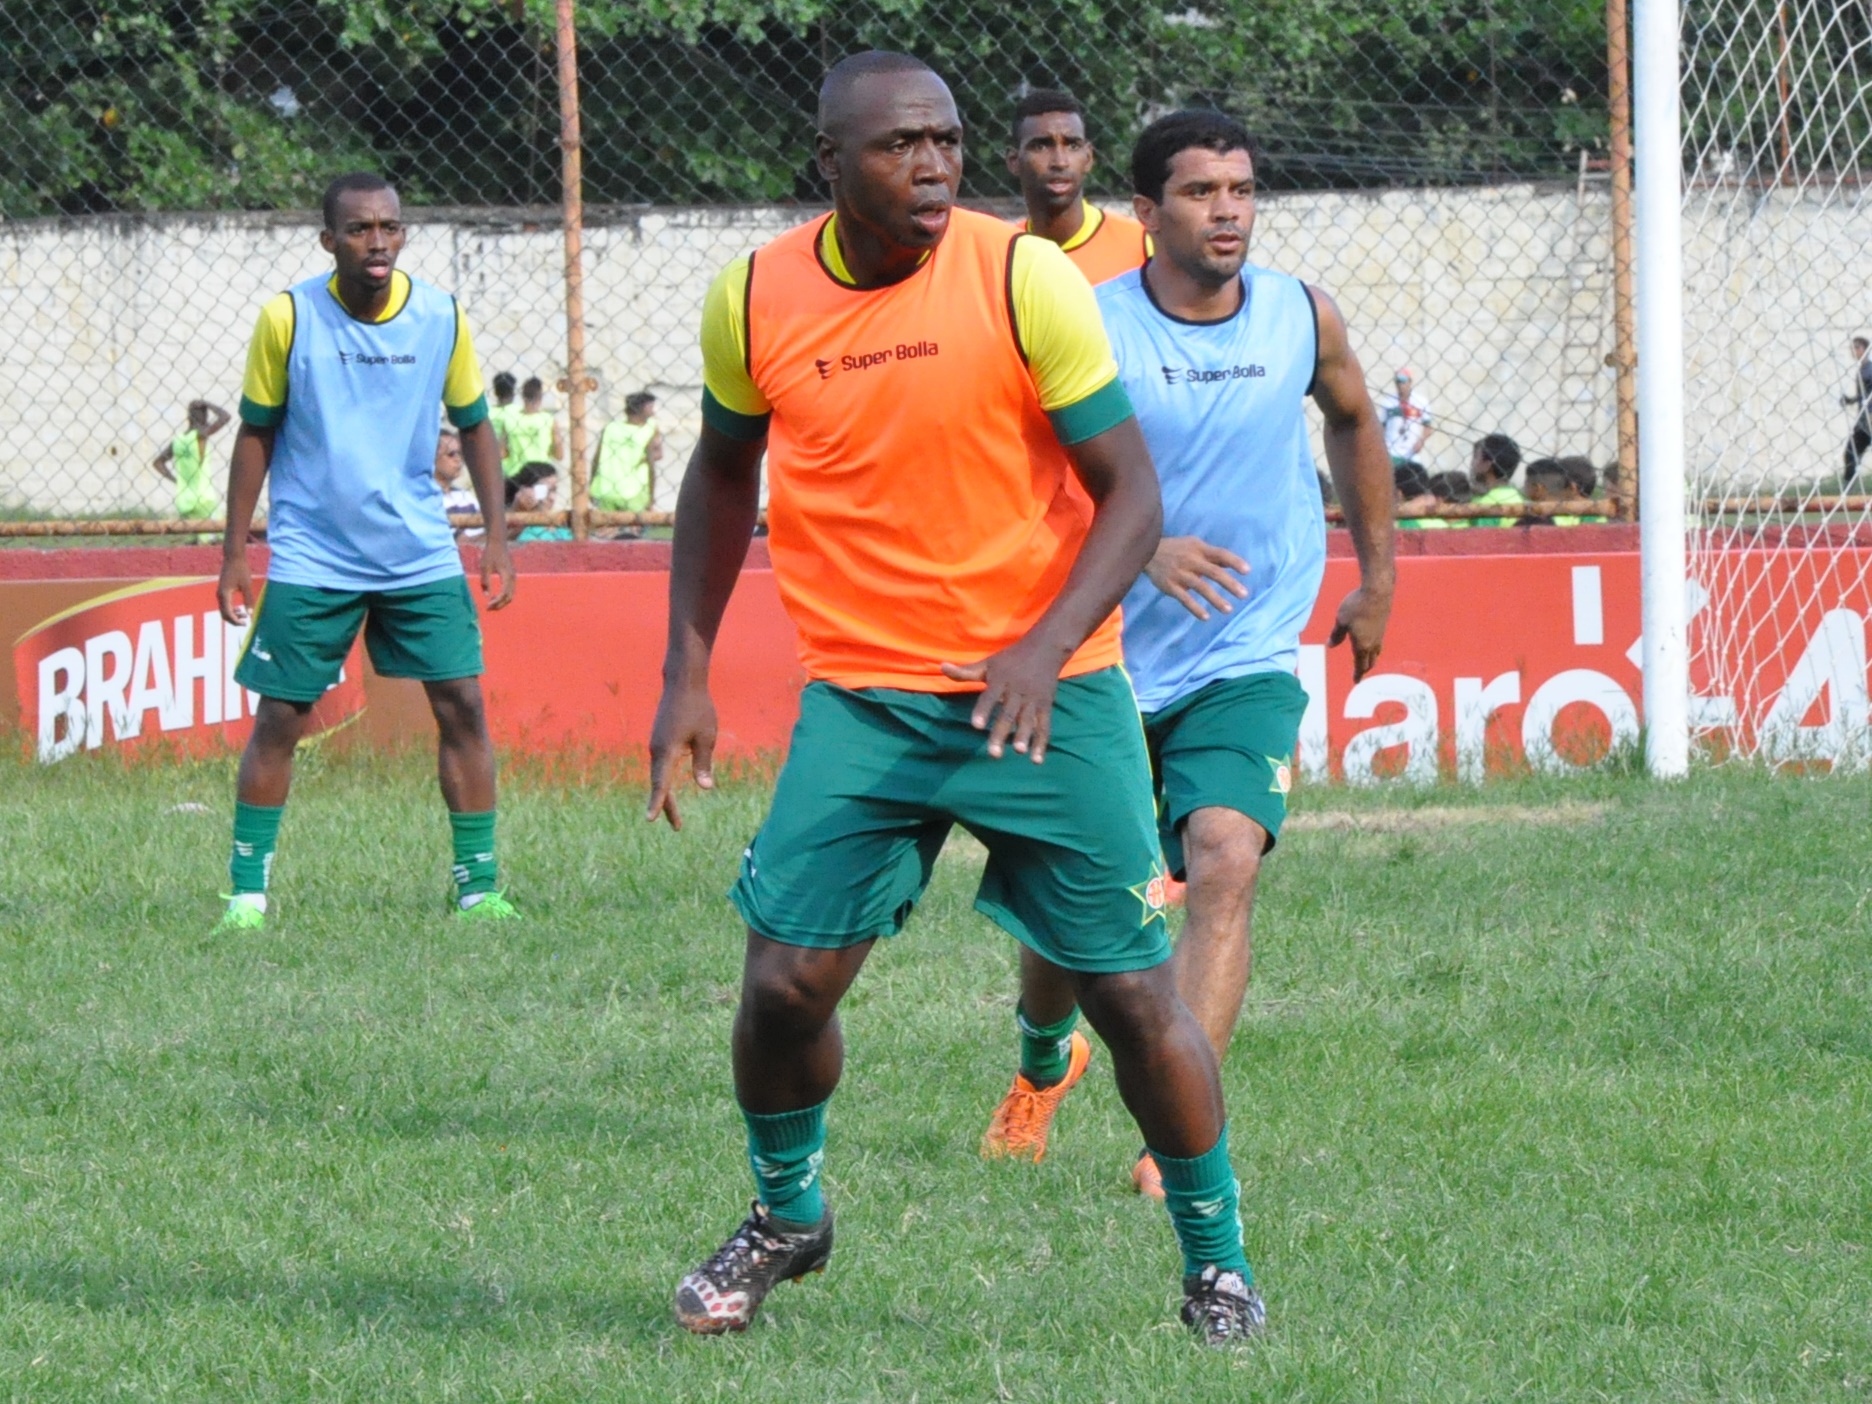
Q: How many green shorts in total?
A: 3